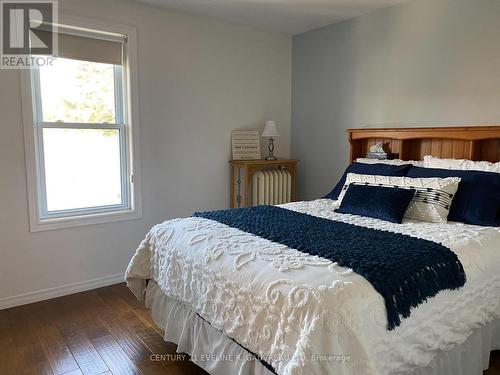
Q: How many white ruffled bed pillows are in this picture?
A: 2